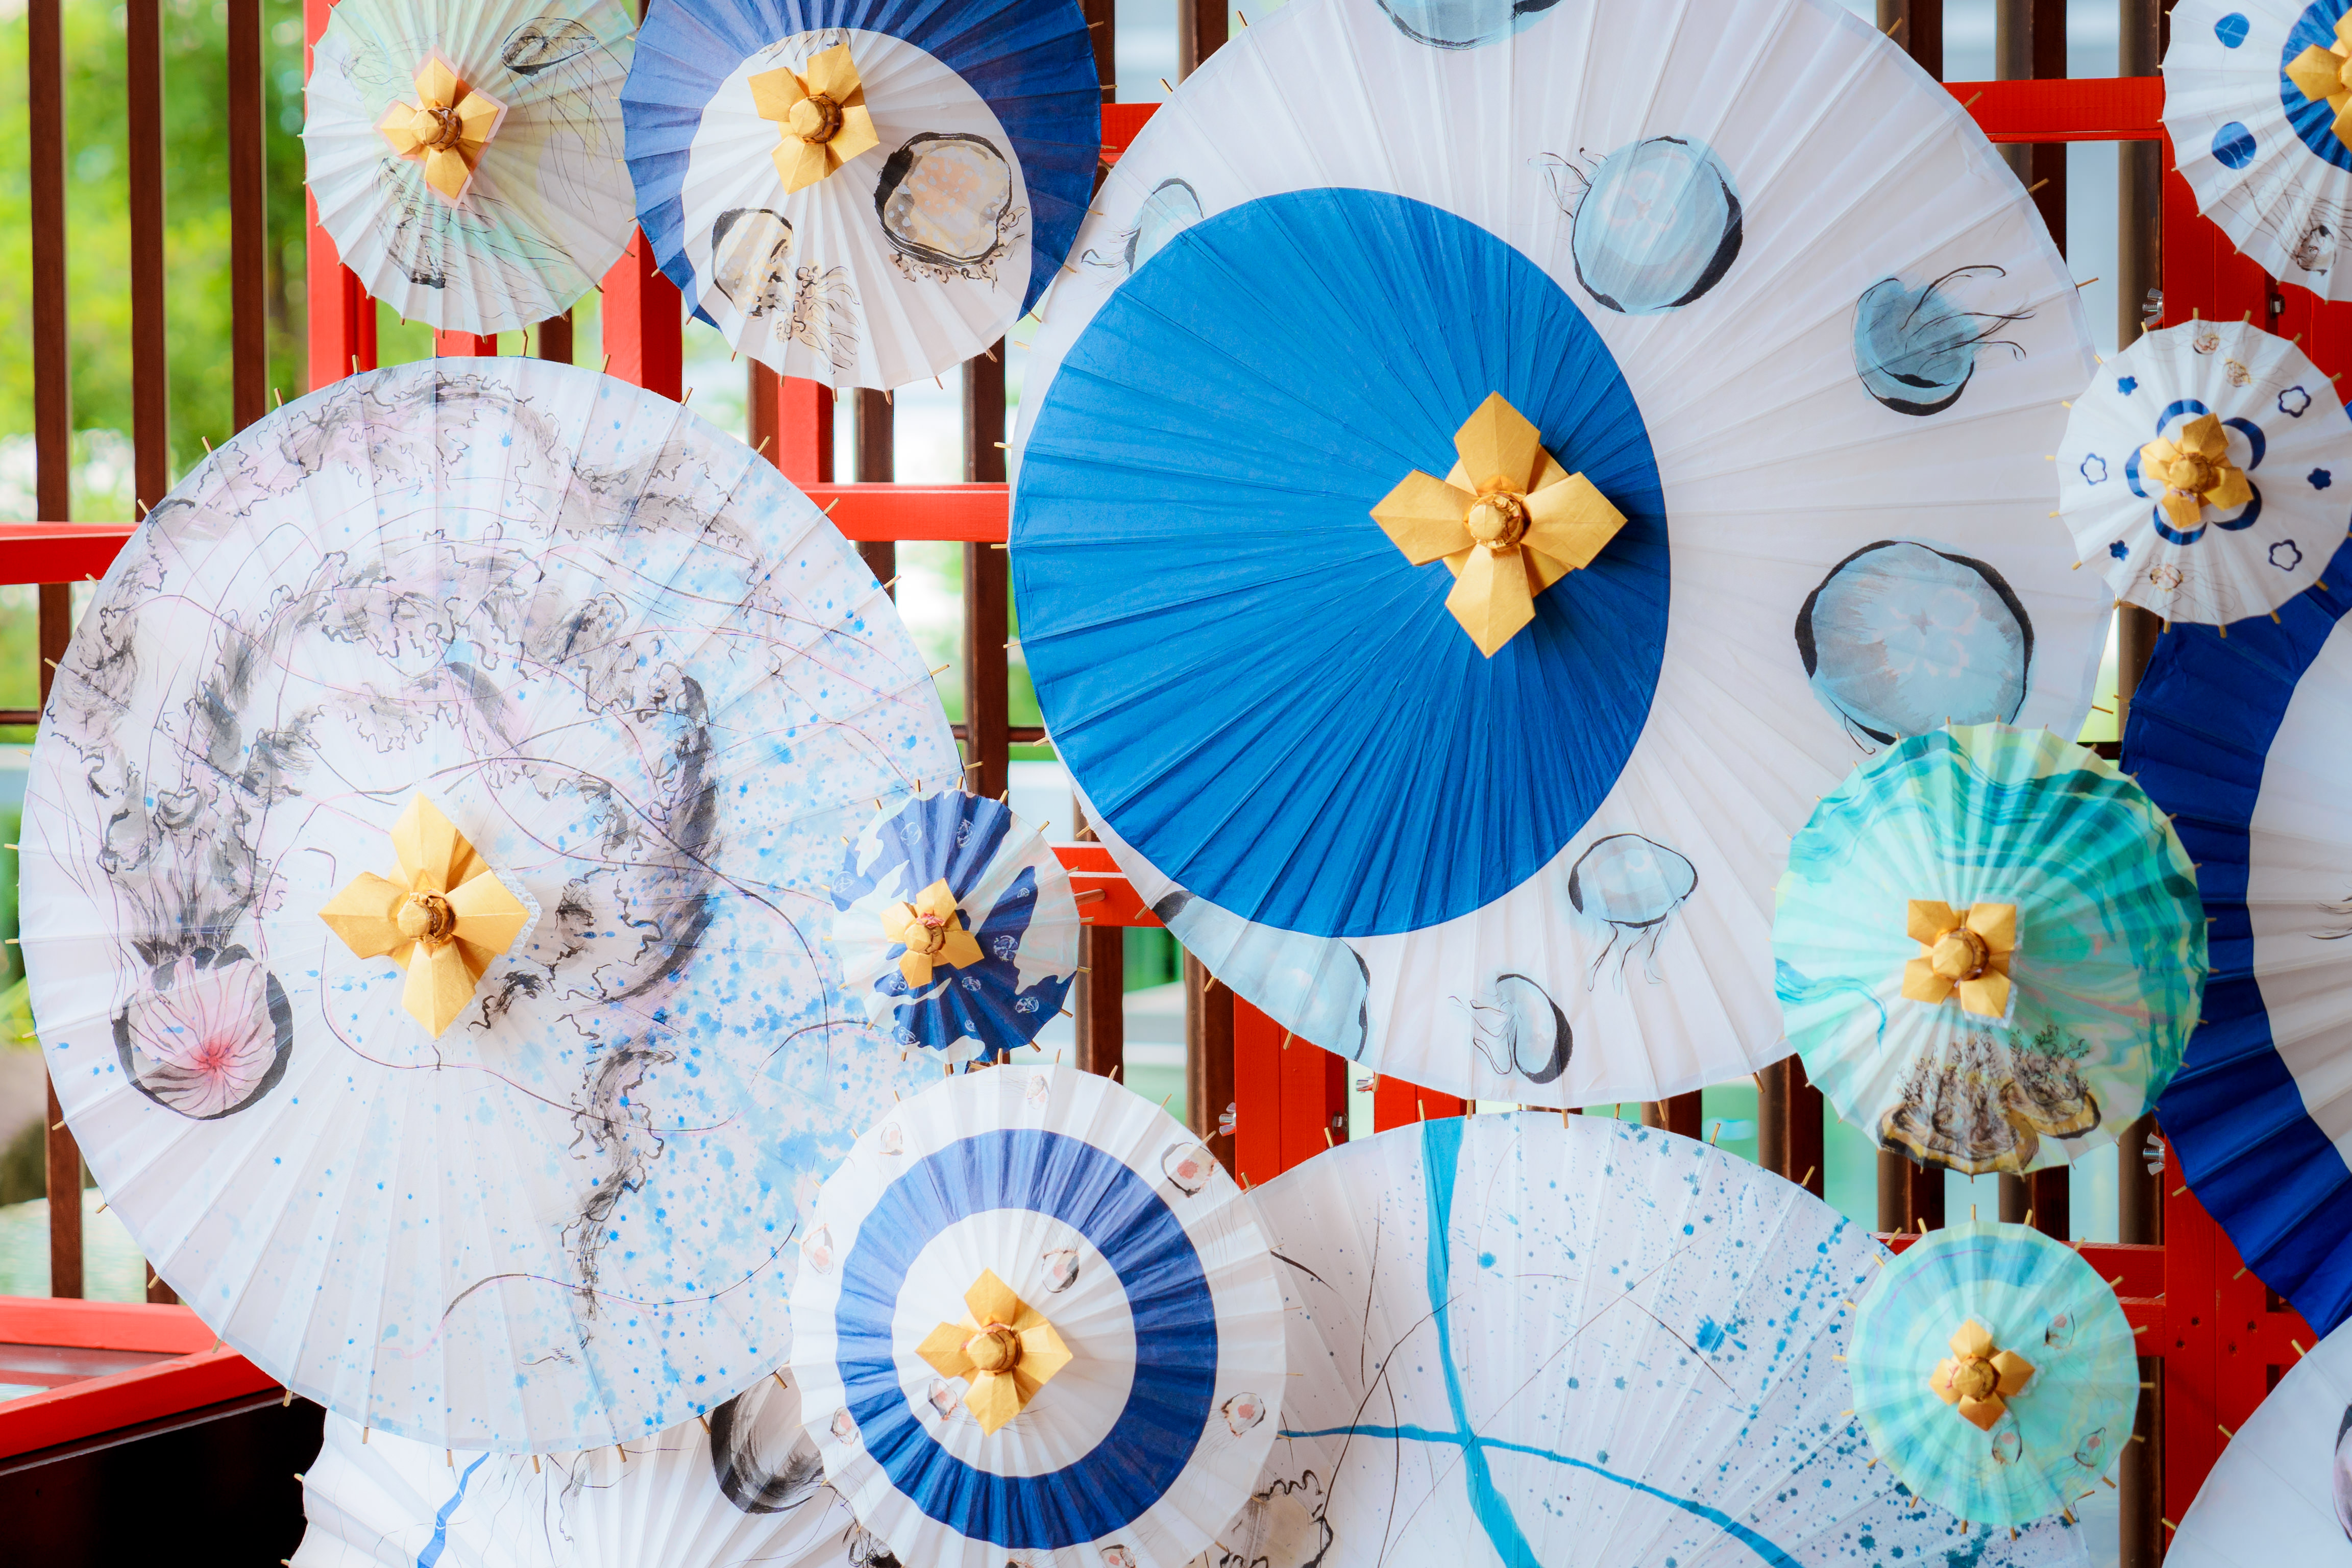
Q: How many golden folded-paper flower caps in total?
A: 10